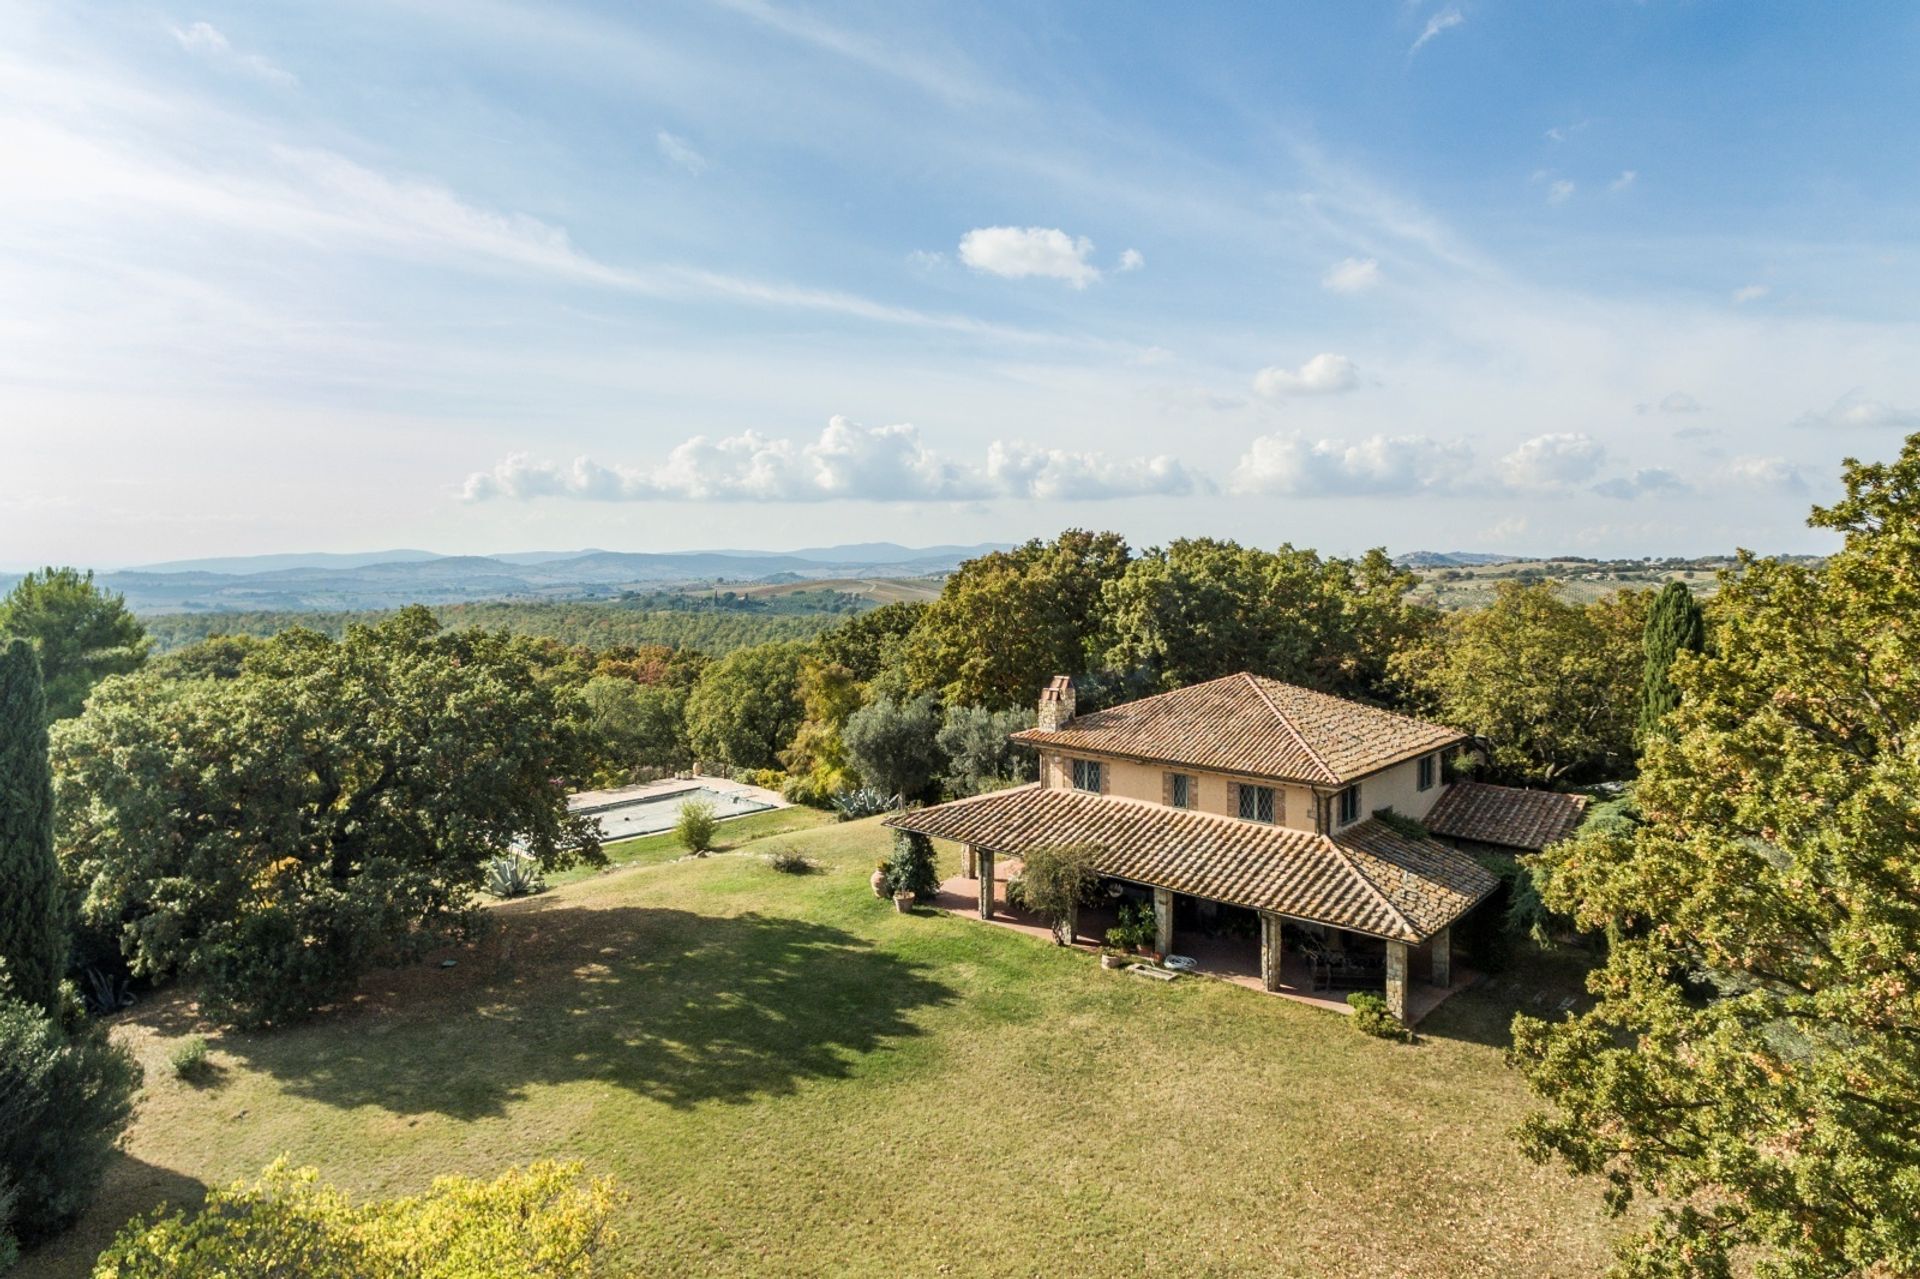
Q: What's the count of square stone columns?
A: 7